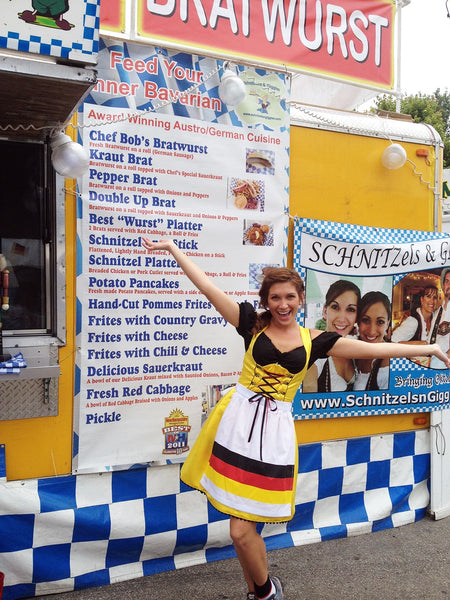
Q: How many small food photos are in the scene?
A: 4